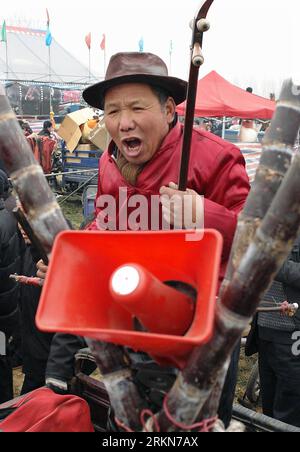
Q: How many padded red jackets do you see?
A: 1